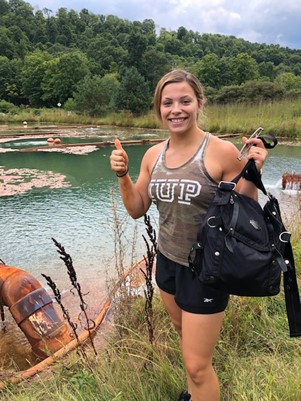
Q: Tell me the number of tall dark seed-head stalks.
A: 3